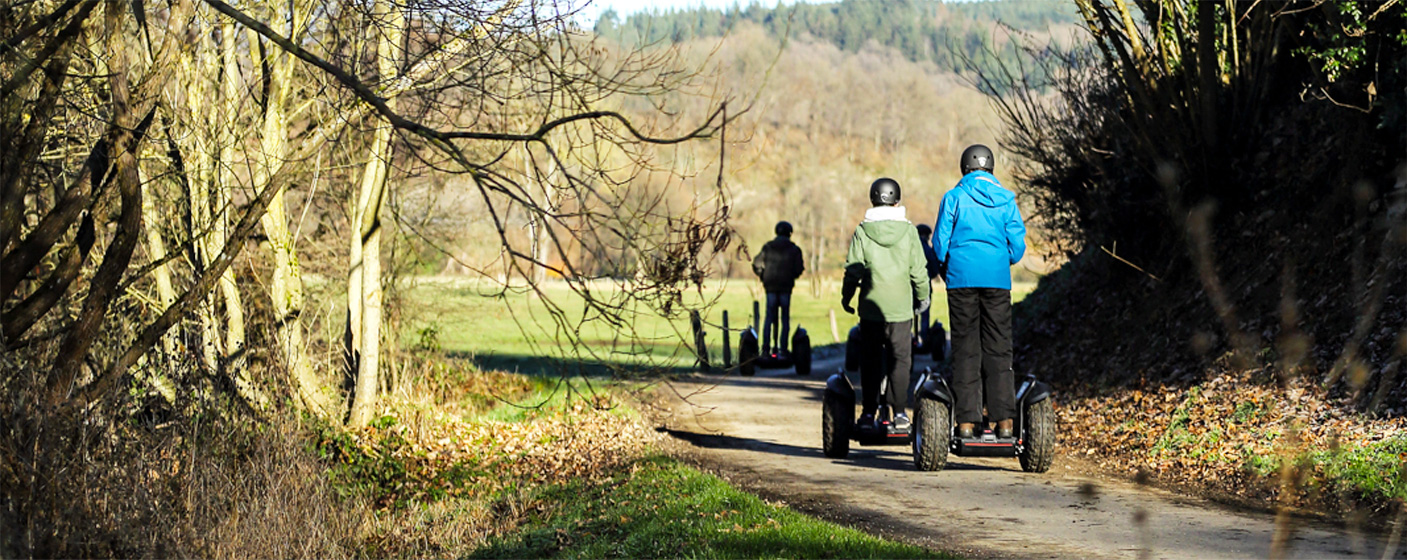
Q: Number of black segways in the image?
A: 4